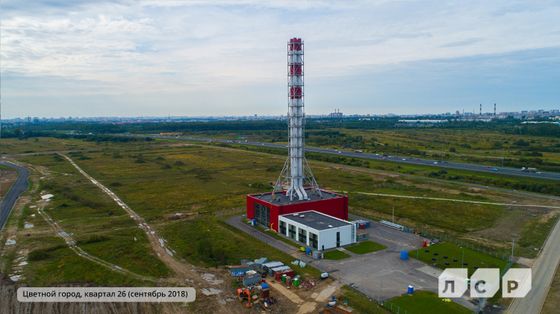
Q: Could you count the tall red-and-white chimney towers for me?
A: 1